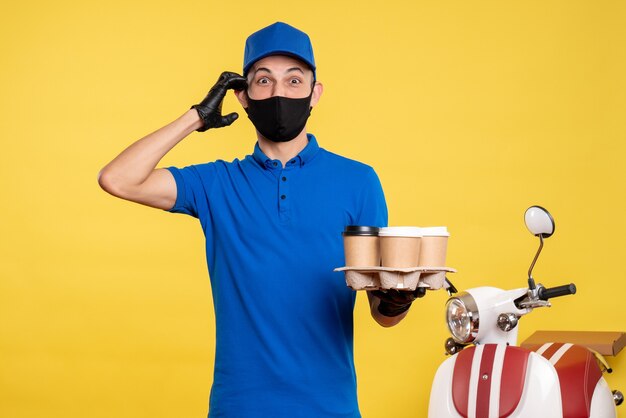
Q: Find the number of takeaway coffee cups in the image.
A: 3